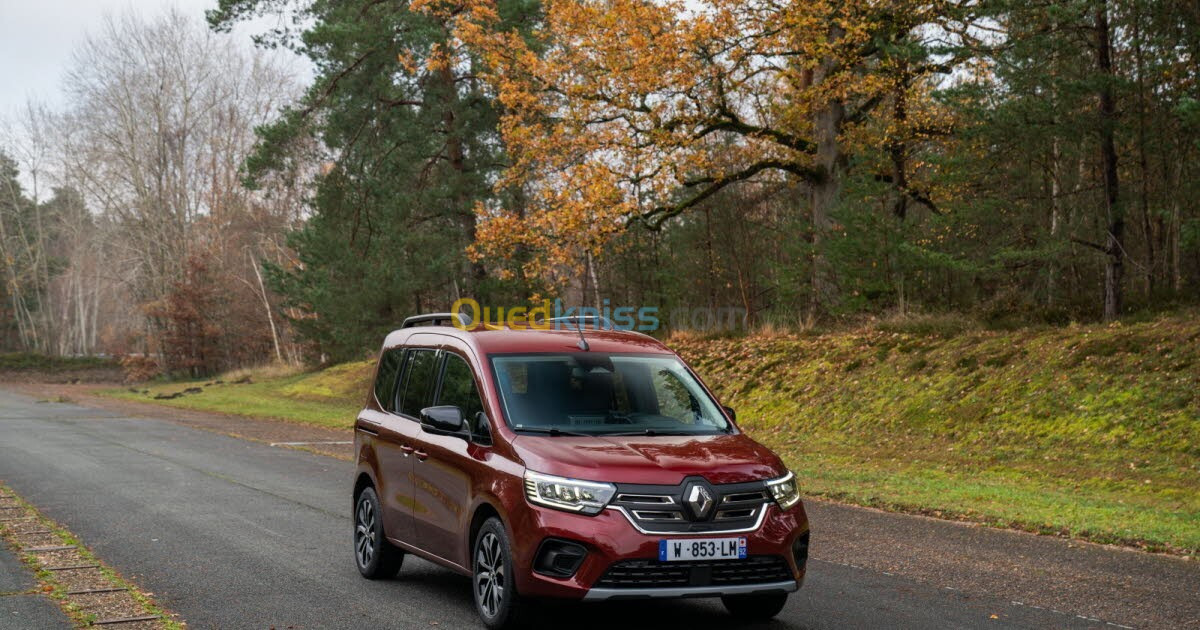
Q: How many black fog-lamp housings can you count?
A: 2